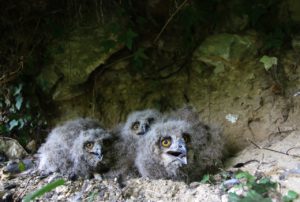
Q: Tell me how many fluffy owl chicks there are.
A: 3